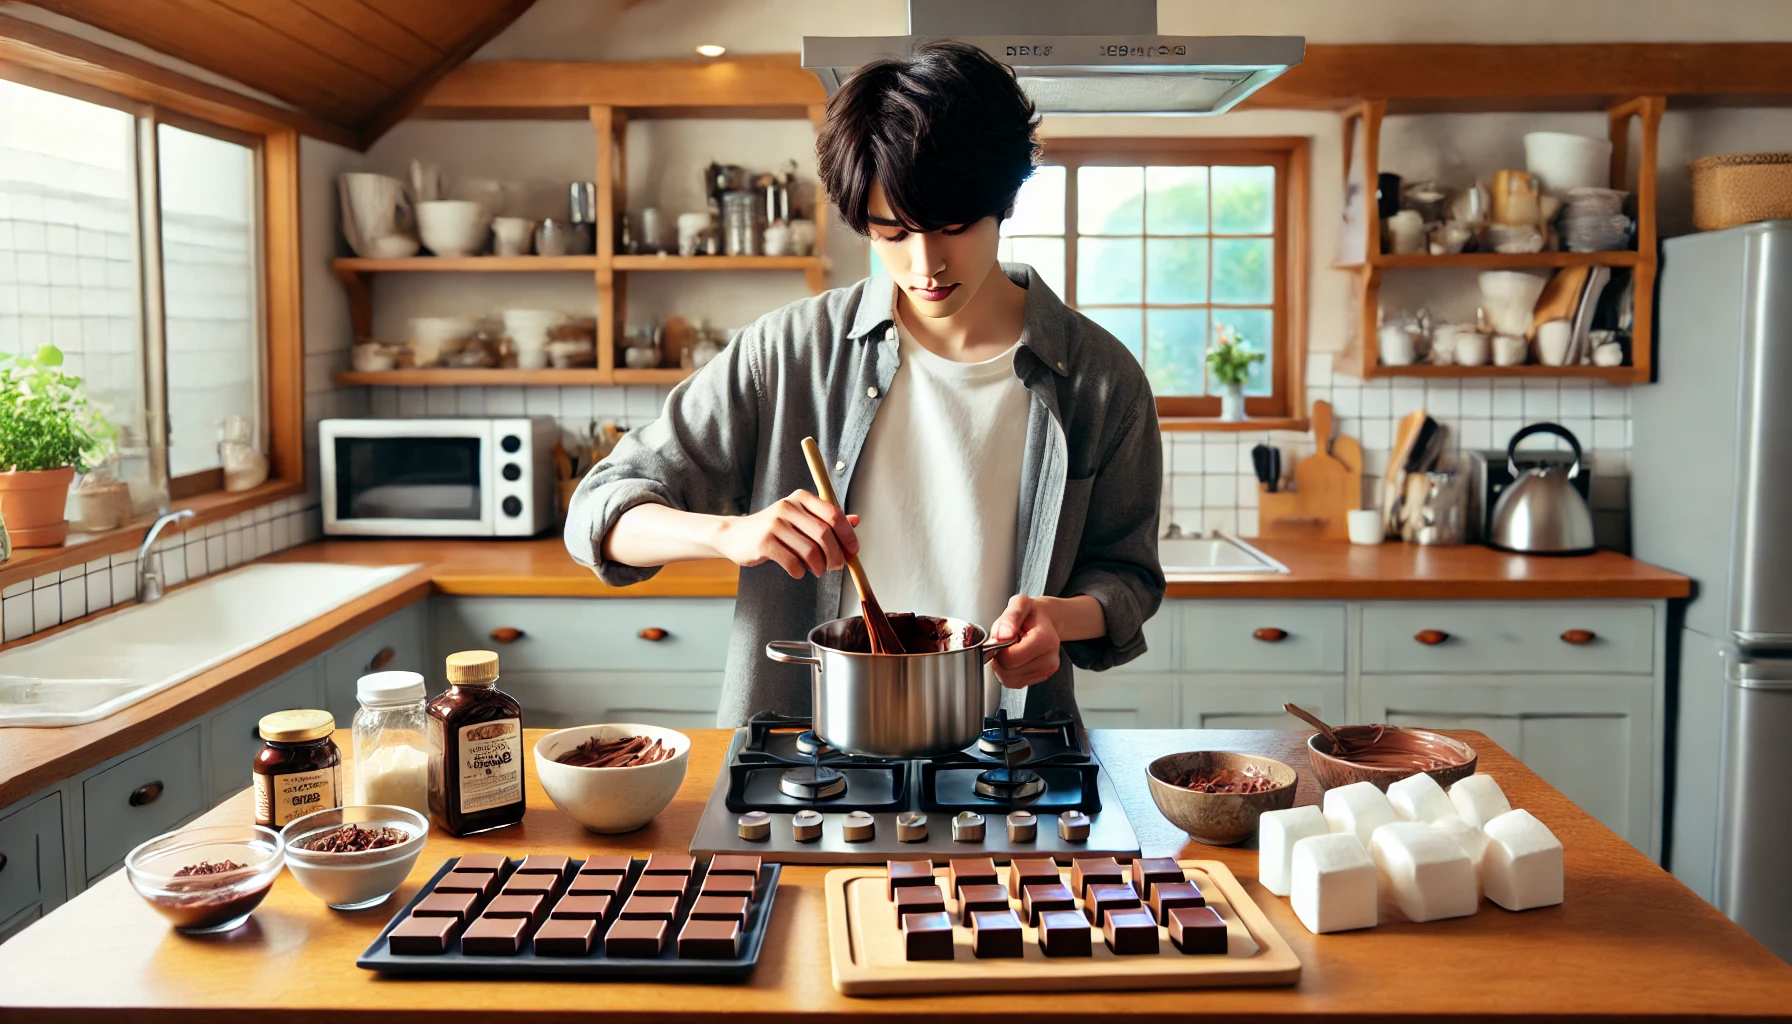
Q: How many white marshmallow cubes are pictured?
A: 8